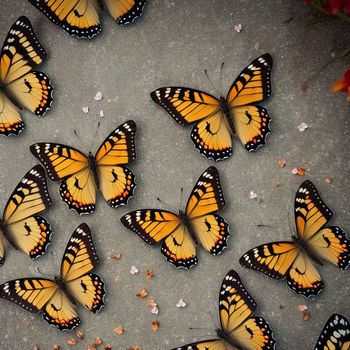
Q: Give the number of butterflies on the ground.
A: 10